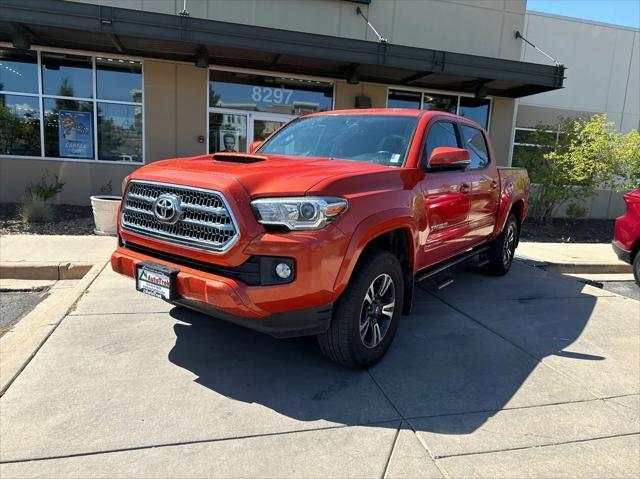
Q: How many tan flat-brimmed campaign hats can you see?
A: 0